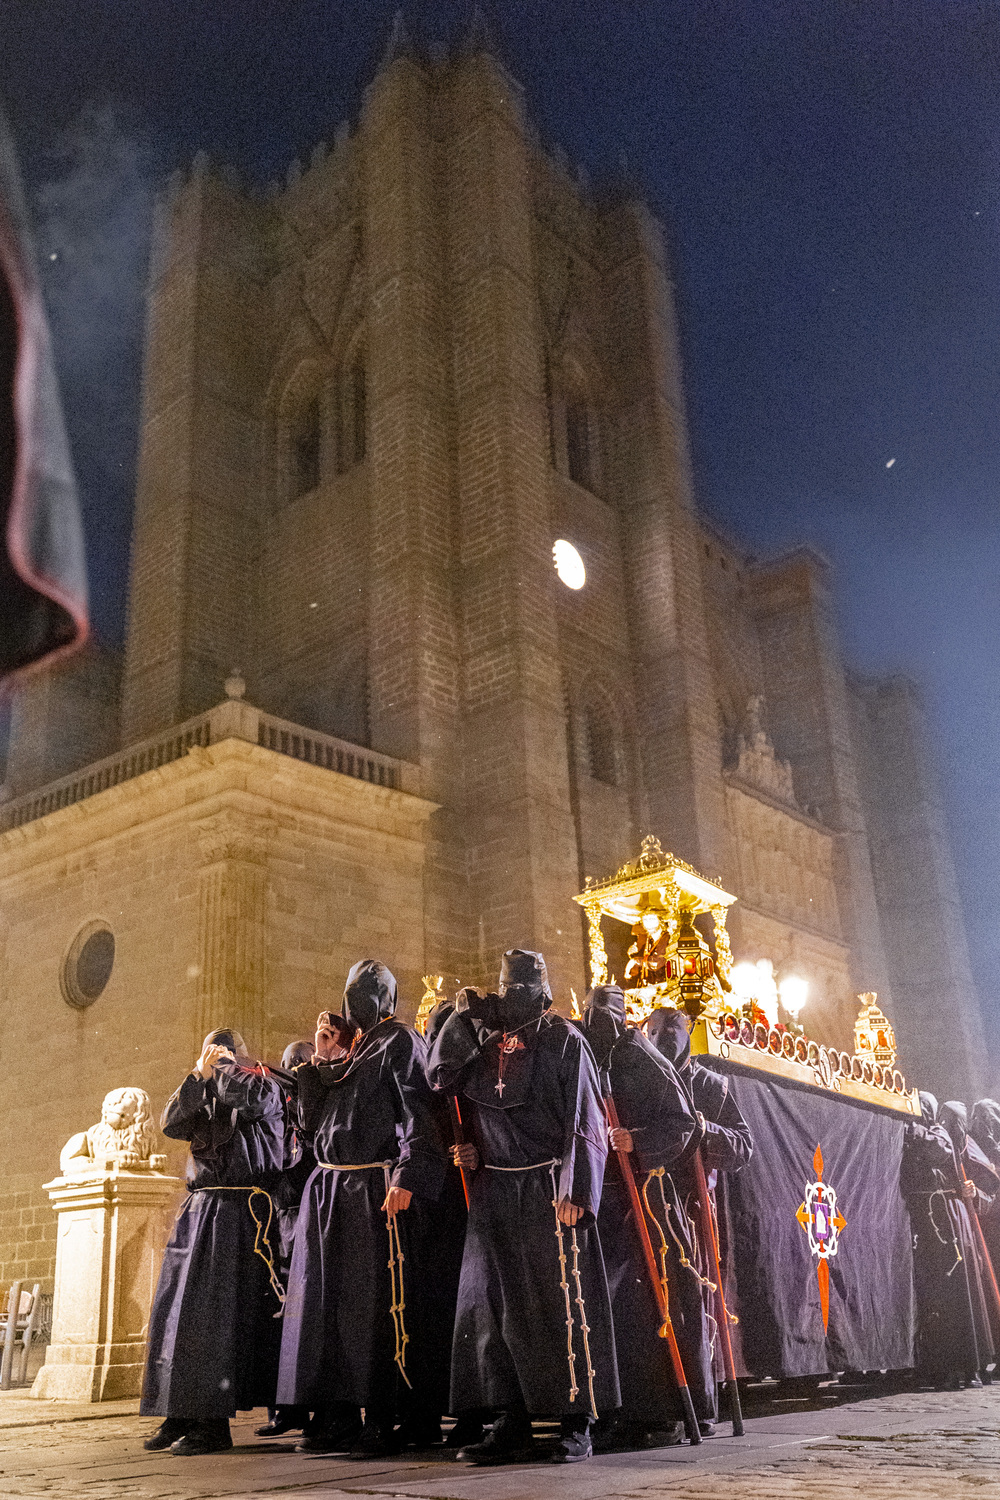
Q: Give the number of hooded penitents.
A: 10